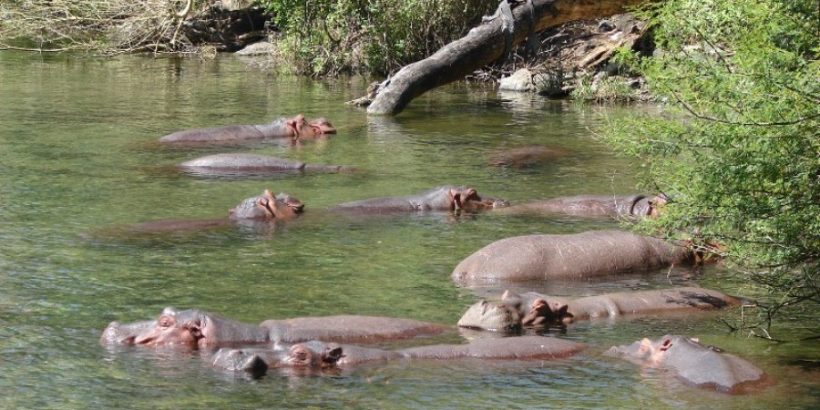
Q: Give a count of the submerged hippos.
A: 11